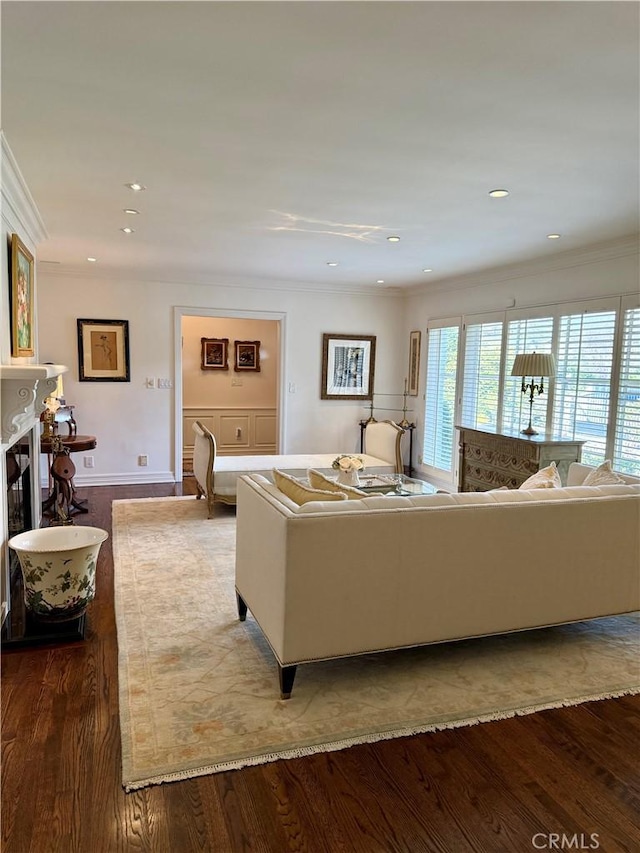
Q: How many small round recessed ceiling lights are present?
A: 10